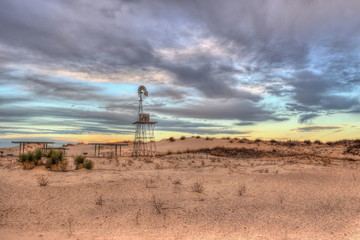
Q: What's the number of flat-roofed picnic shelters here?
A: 3